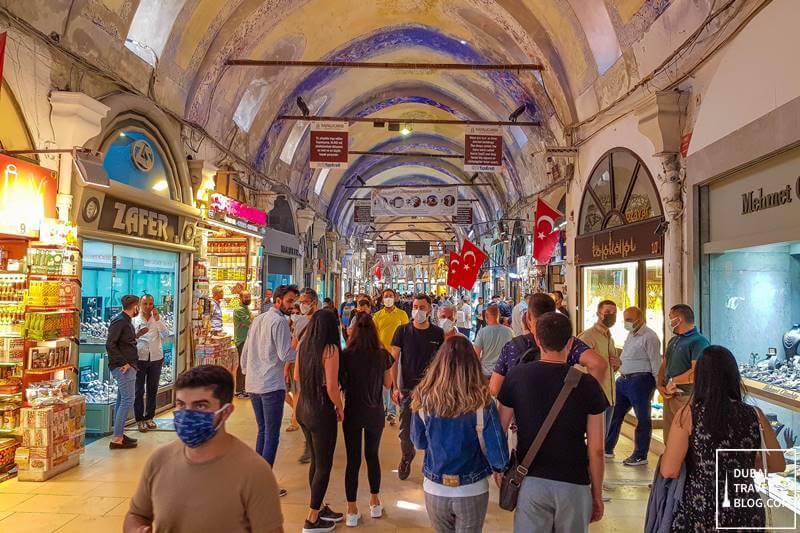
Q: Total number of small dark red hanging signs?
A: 4